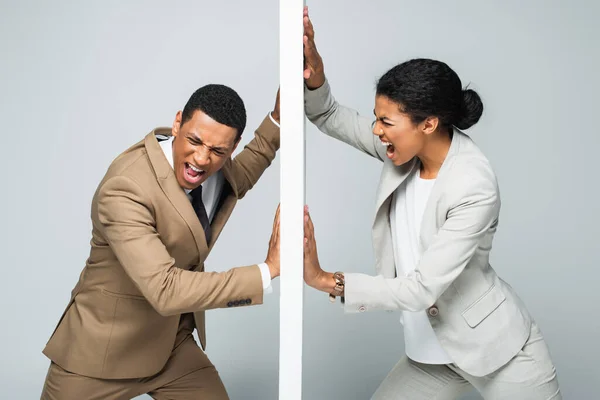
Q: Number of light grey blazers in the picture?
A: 1